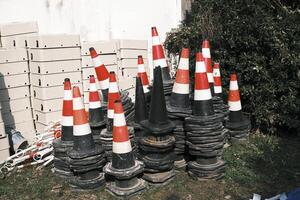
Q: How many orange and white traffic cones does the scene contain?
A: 13